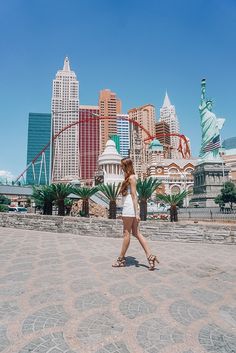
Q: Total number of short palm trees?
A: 6